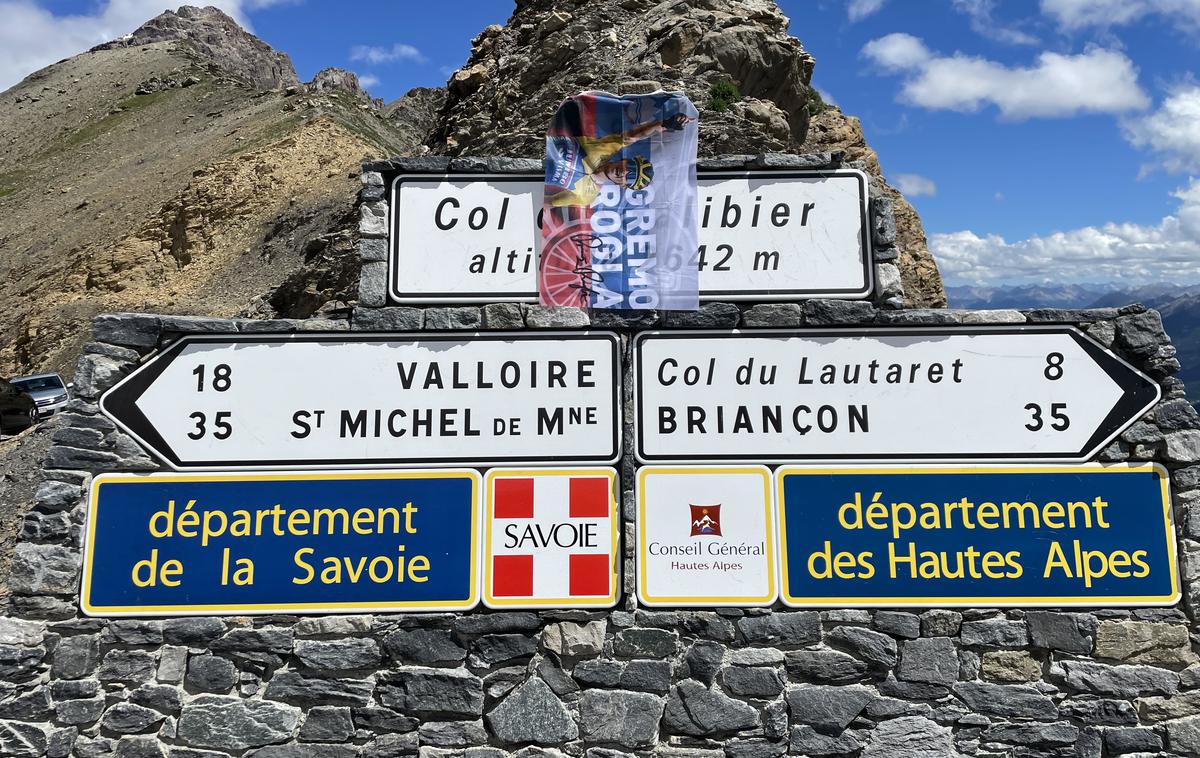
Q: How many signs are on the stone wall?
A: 7